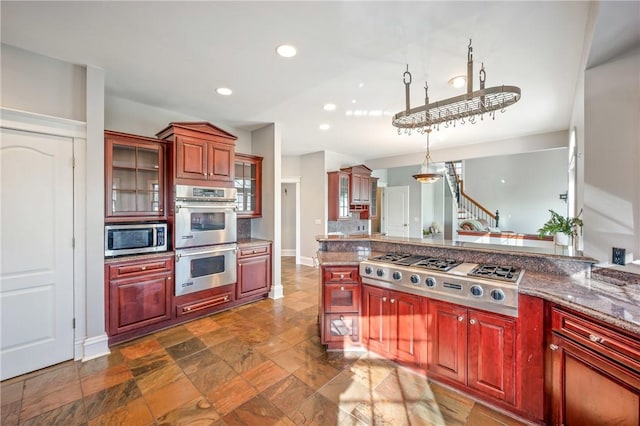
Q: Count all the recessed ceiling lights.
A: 5